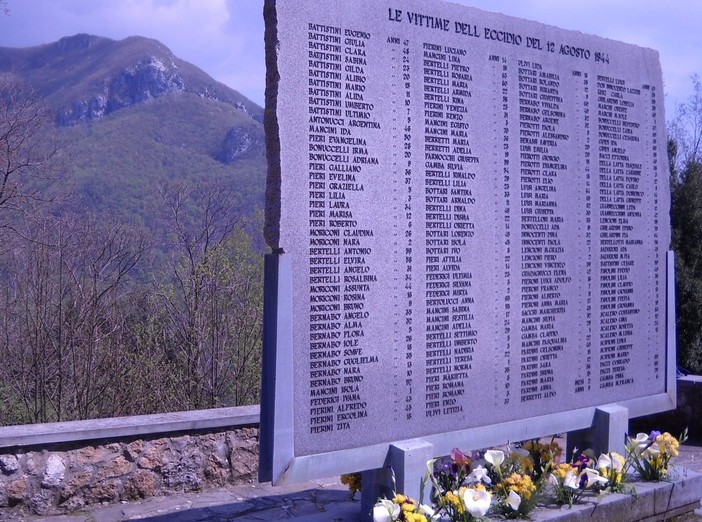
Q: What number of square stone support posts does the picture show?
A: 2